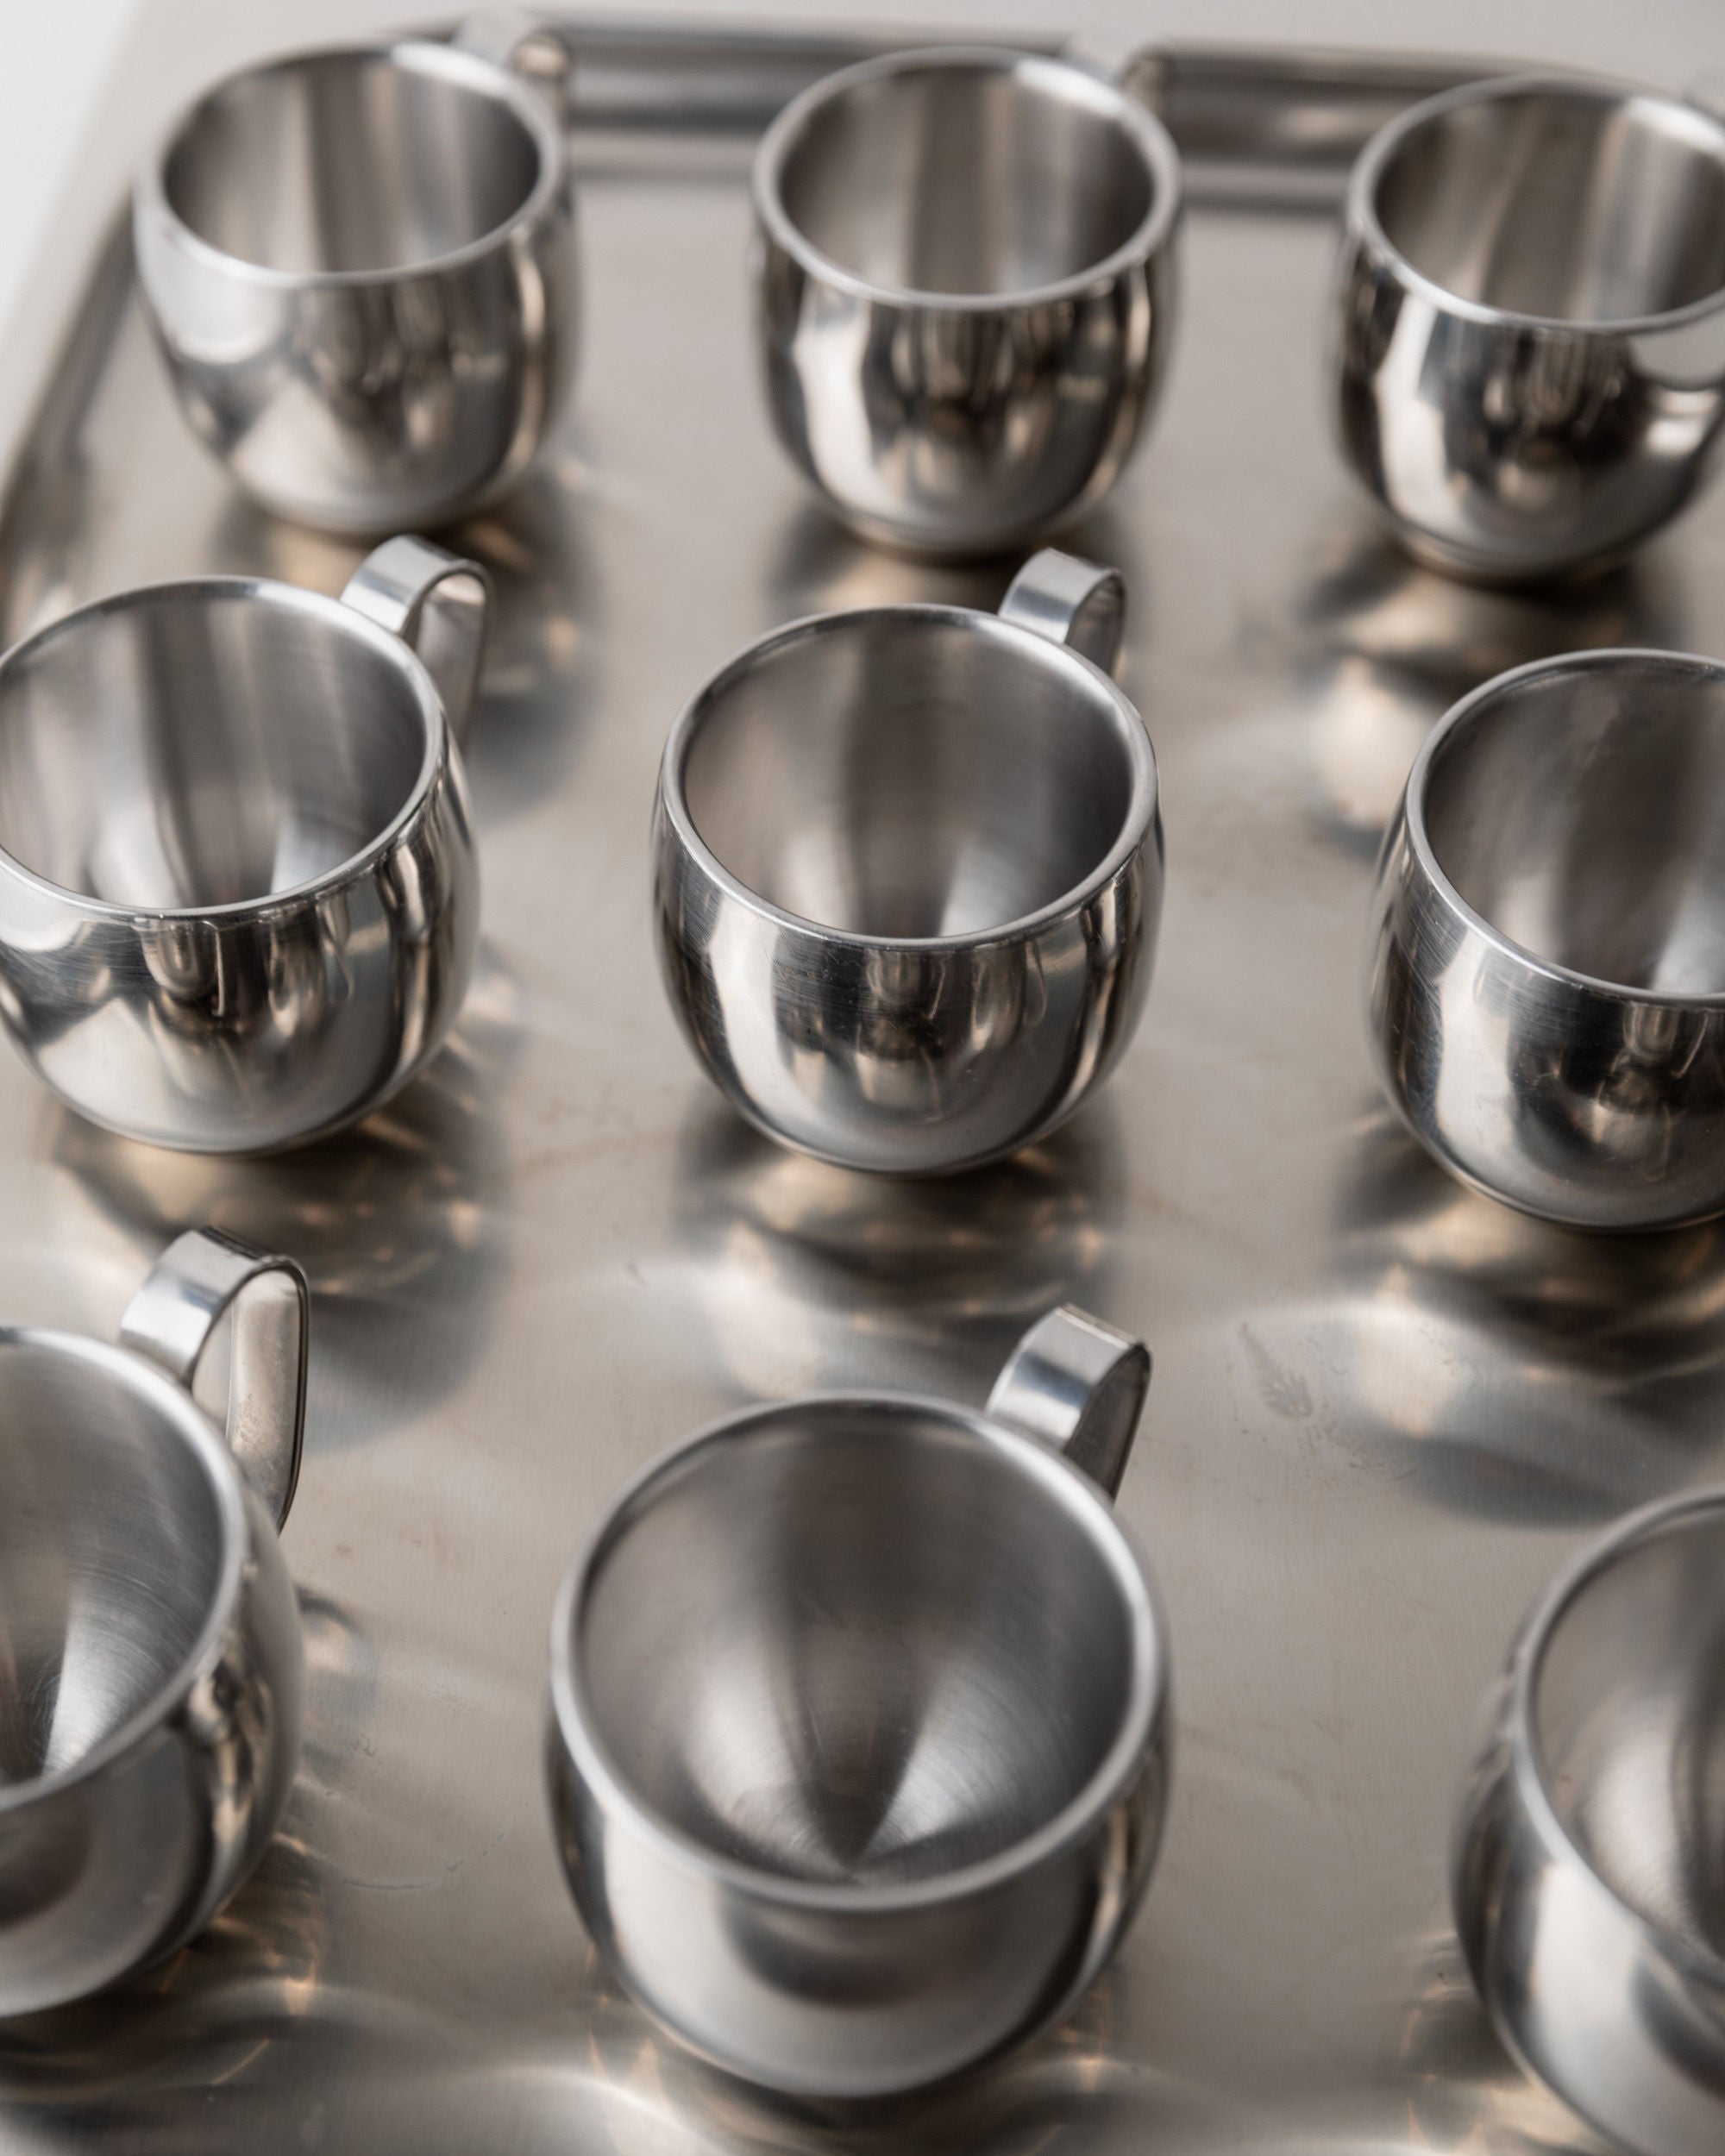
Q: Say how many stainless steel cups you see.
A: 9